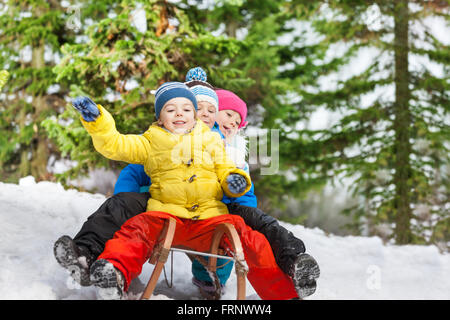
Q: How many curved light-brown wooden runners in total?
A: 2